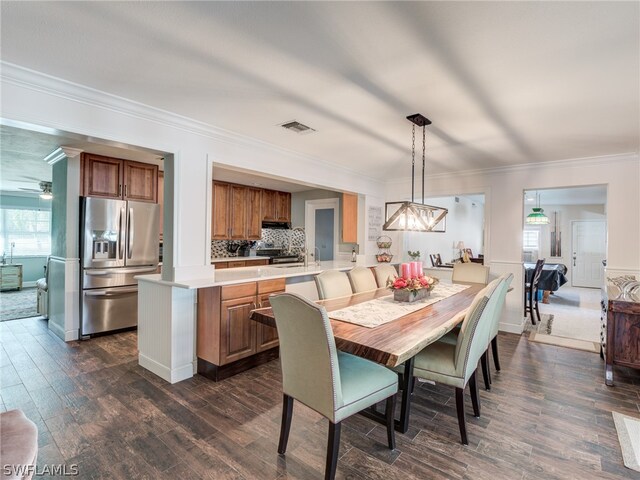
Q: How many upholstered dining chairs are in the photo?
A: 8